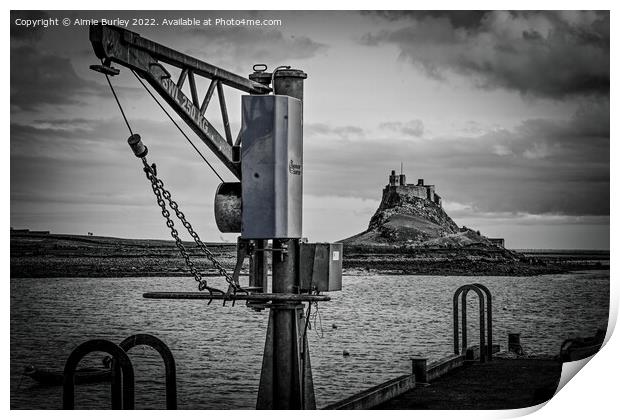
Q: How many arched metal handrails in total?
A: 4